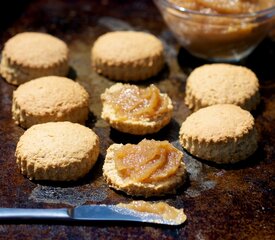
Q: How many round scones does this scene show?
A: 8